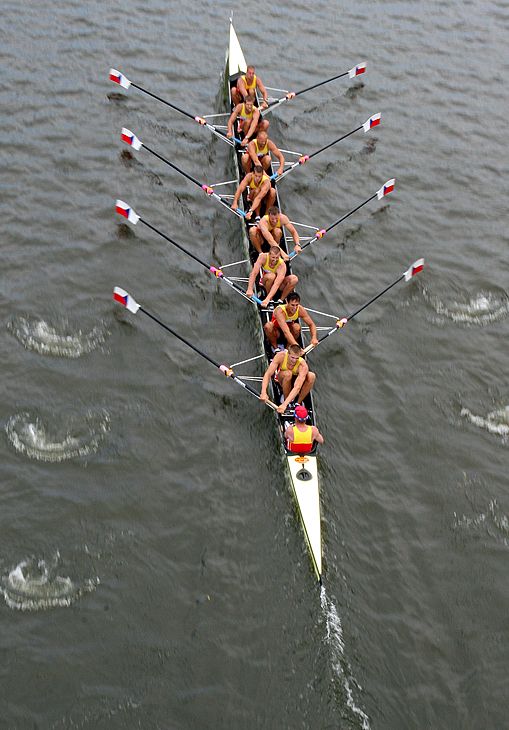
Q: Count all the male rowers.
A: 8